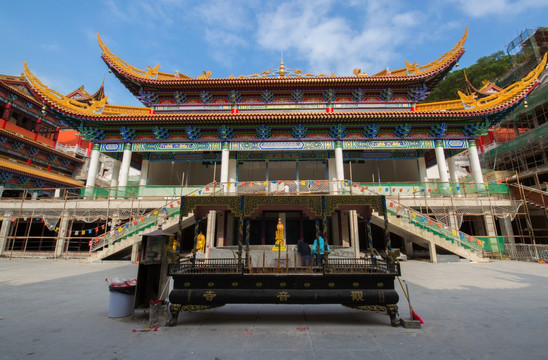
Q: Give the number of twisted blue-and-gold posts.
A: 8